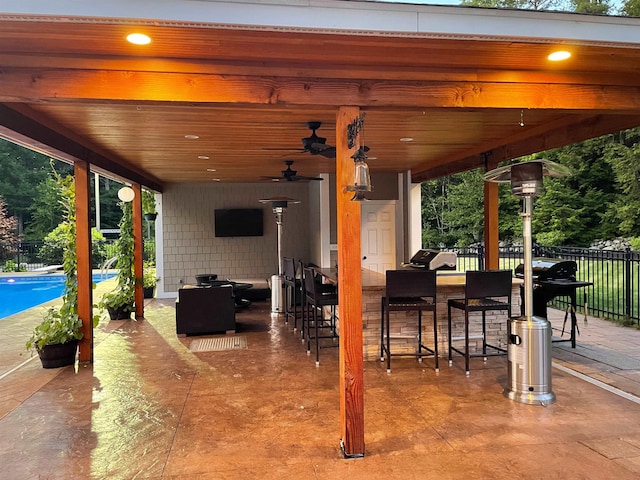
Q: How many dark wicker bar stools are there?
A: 5